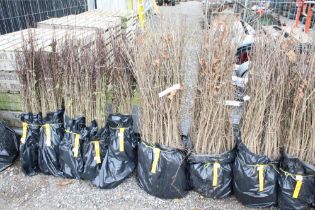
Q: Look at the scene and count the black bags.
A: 10